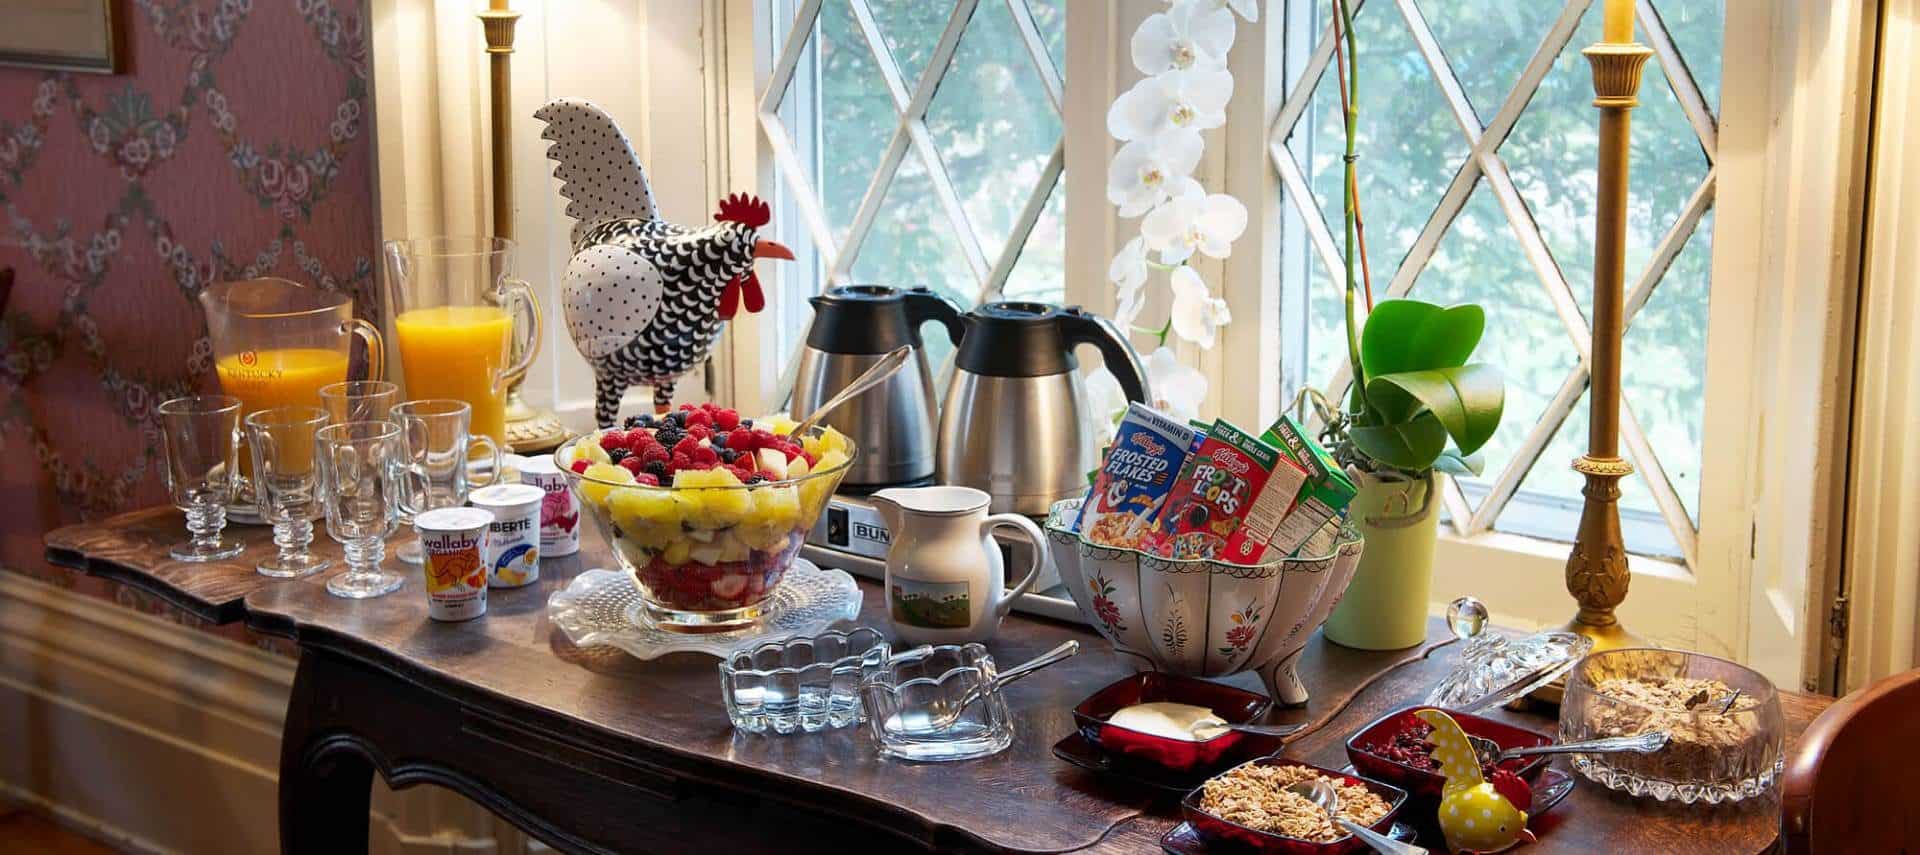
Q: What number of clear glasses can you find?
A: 5